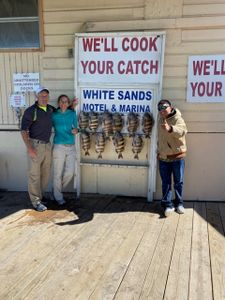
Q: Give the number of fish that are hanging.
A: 10